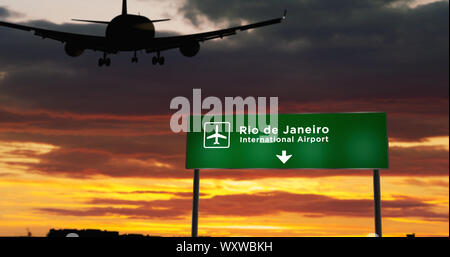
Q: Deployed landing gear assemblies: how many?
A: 3